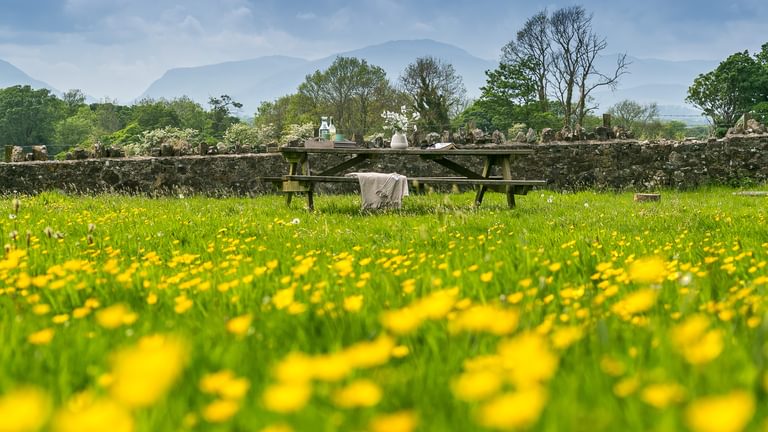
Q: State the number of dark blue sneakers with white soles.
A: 0